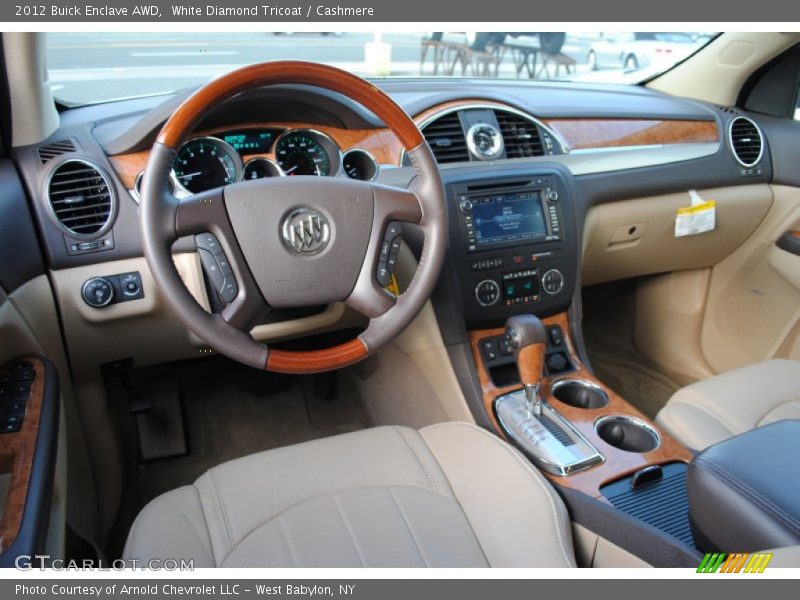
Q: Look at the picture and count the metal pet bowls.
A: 0